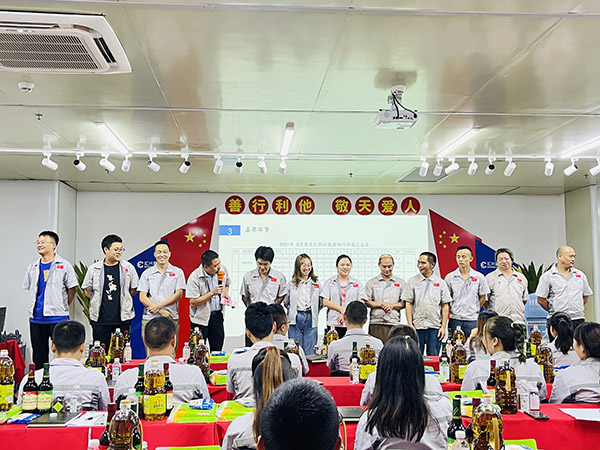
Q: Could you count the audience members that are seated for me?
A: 13